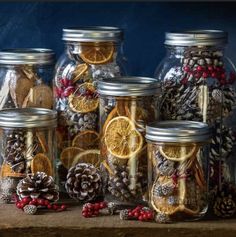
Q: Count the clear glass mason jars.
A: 6